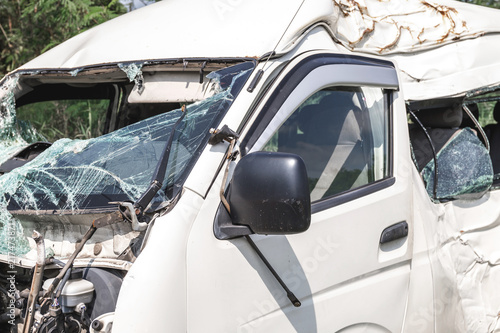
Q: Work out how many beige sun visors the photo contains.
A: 1